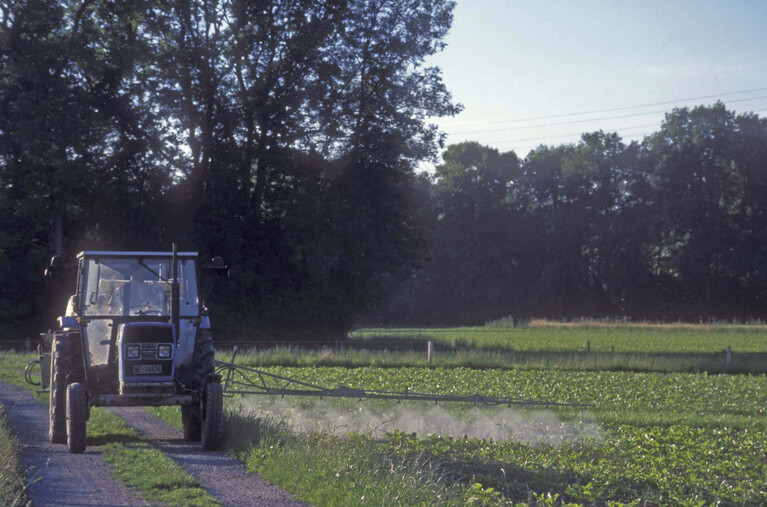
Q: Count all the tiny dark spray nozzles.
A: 10